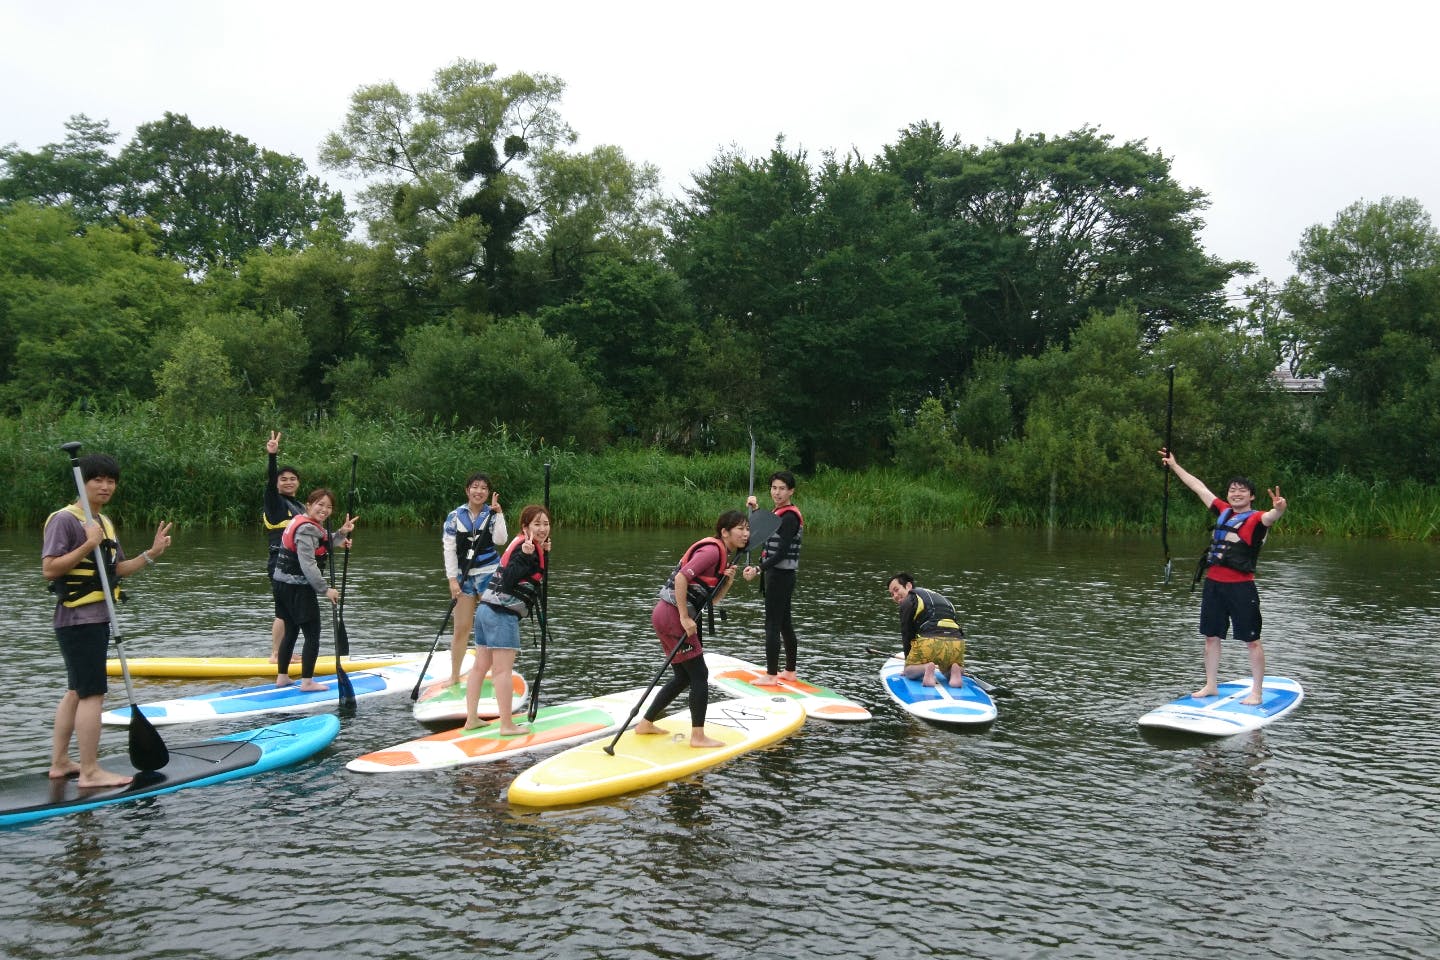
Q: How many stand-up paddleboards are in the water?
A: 9